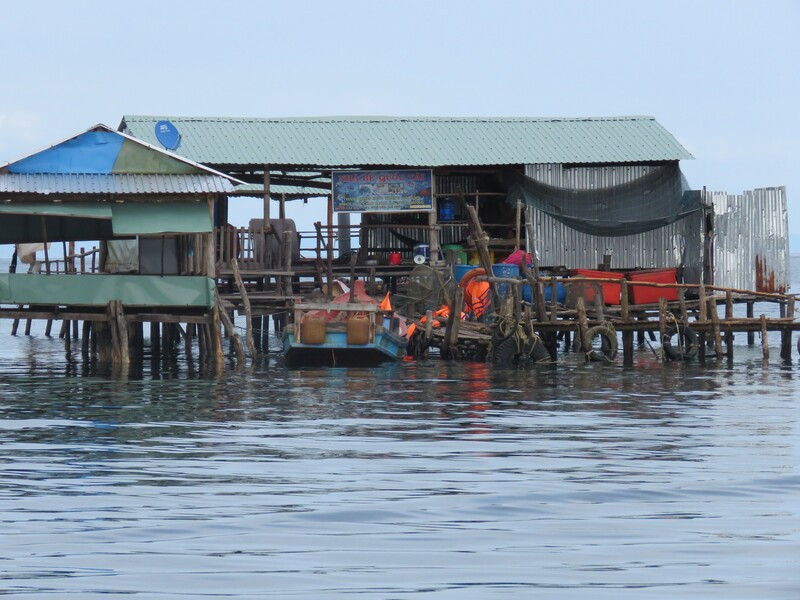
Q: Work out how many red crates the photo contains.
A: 2